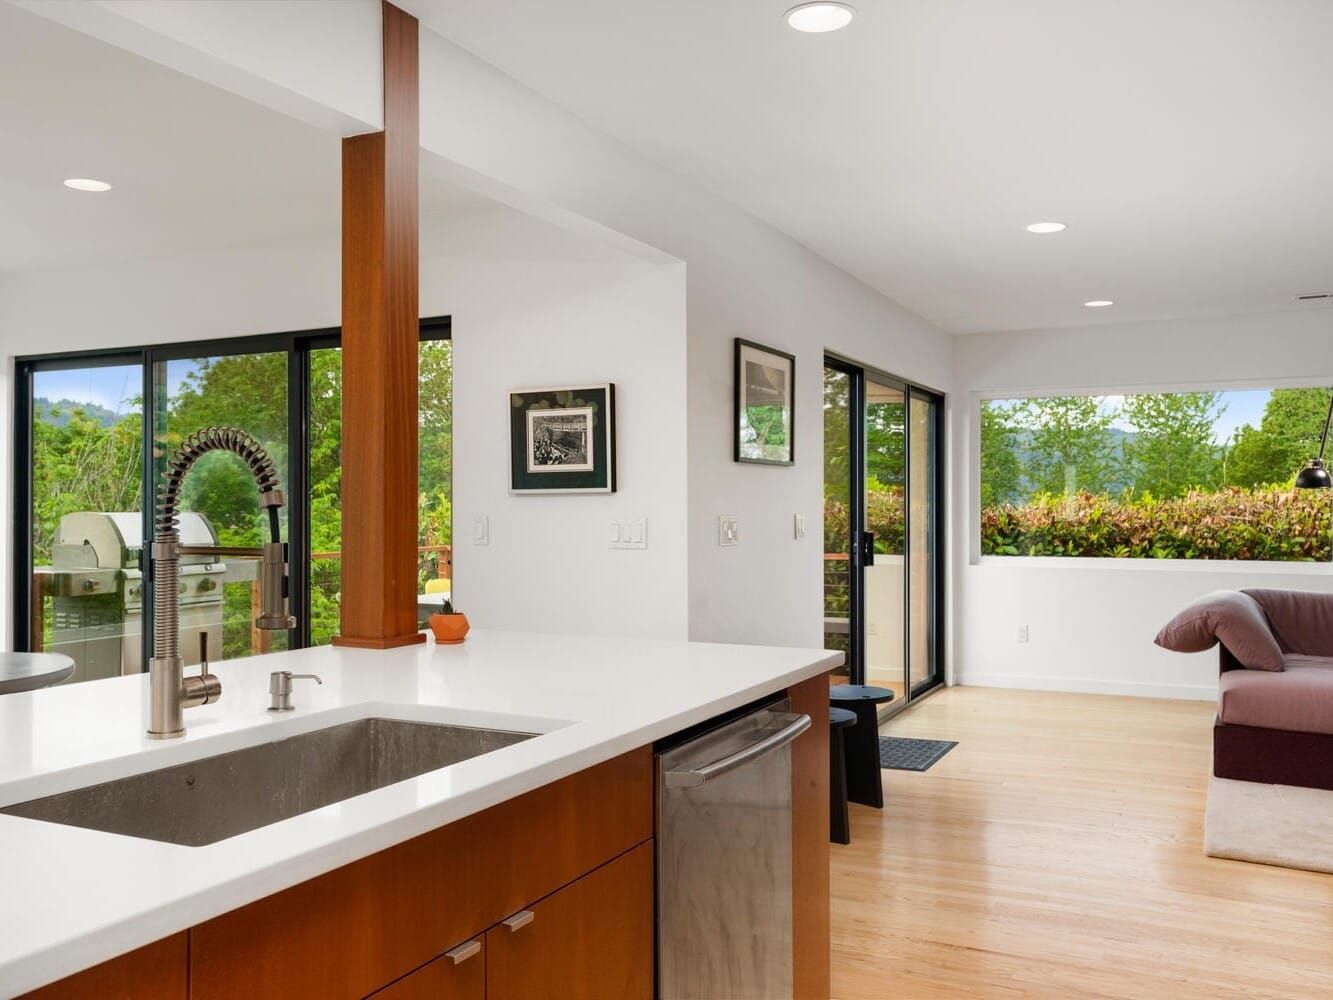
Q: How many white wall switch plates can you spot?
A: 4